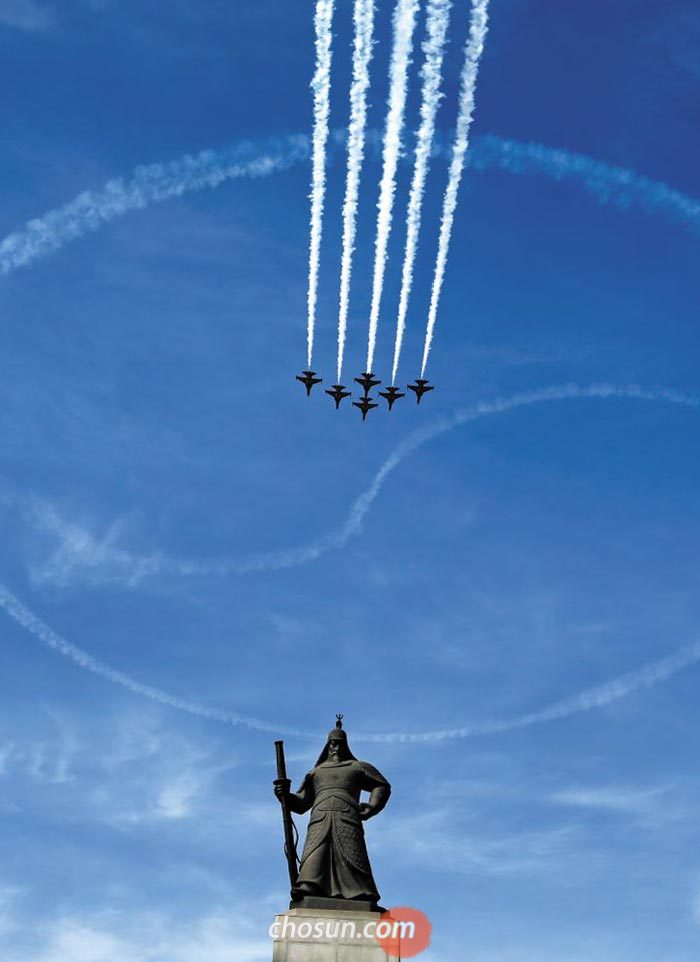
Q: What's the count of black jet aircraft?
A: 6